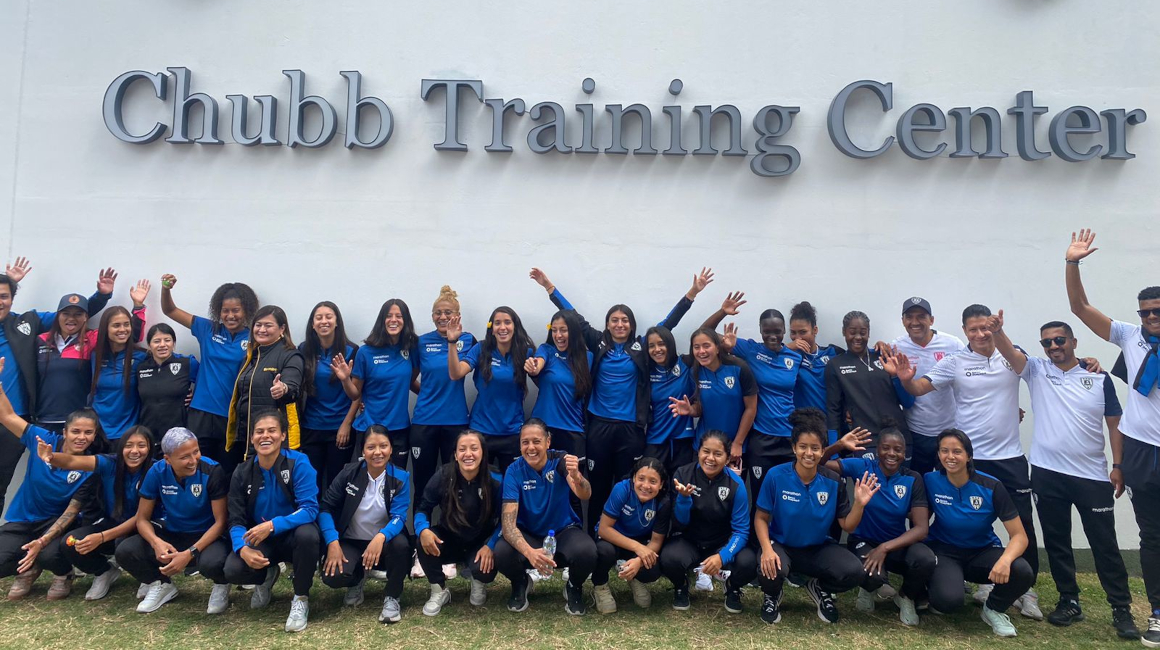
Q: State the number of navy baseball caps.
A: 2